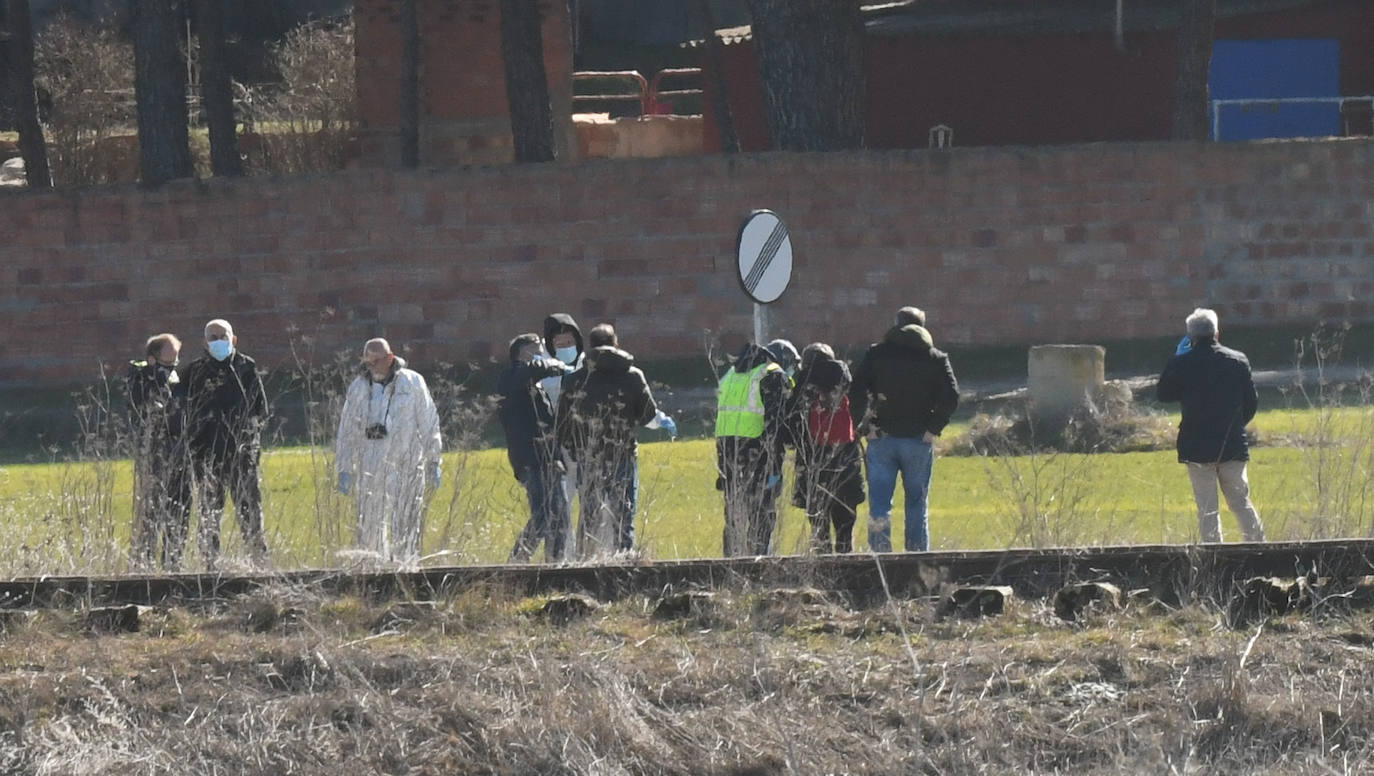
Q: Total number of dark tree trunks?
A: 8